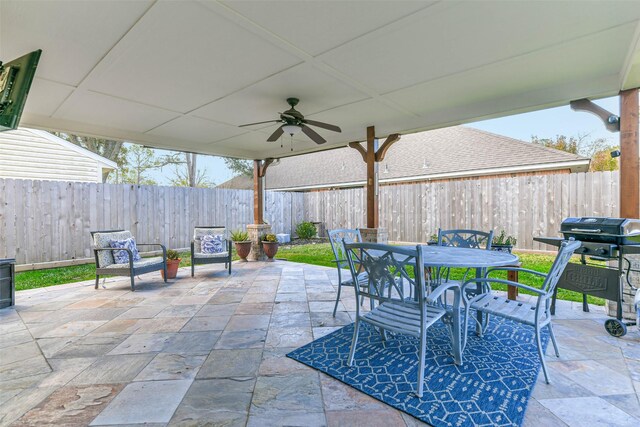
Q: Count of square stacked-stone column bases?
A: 3